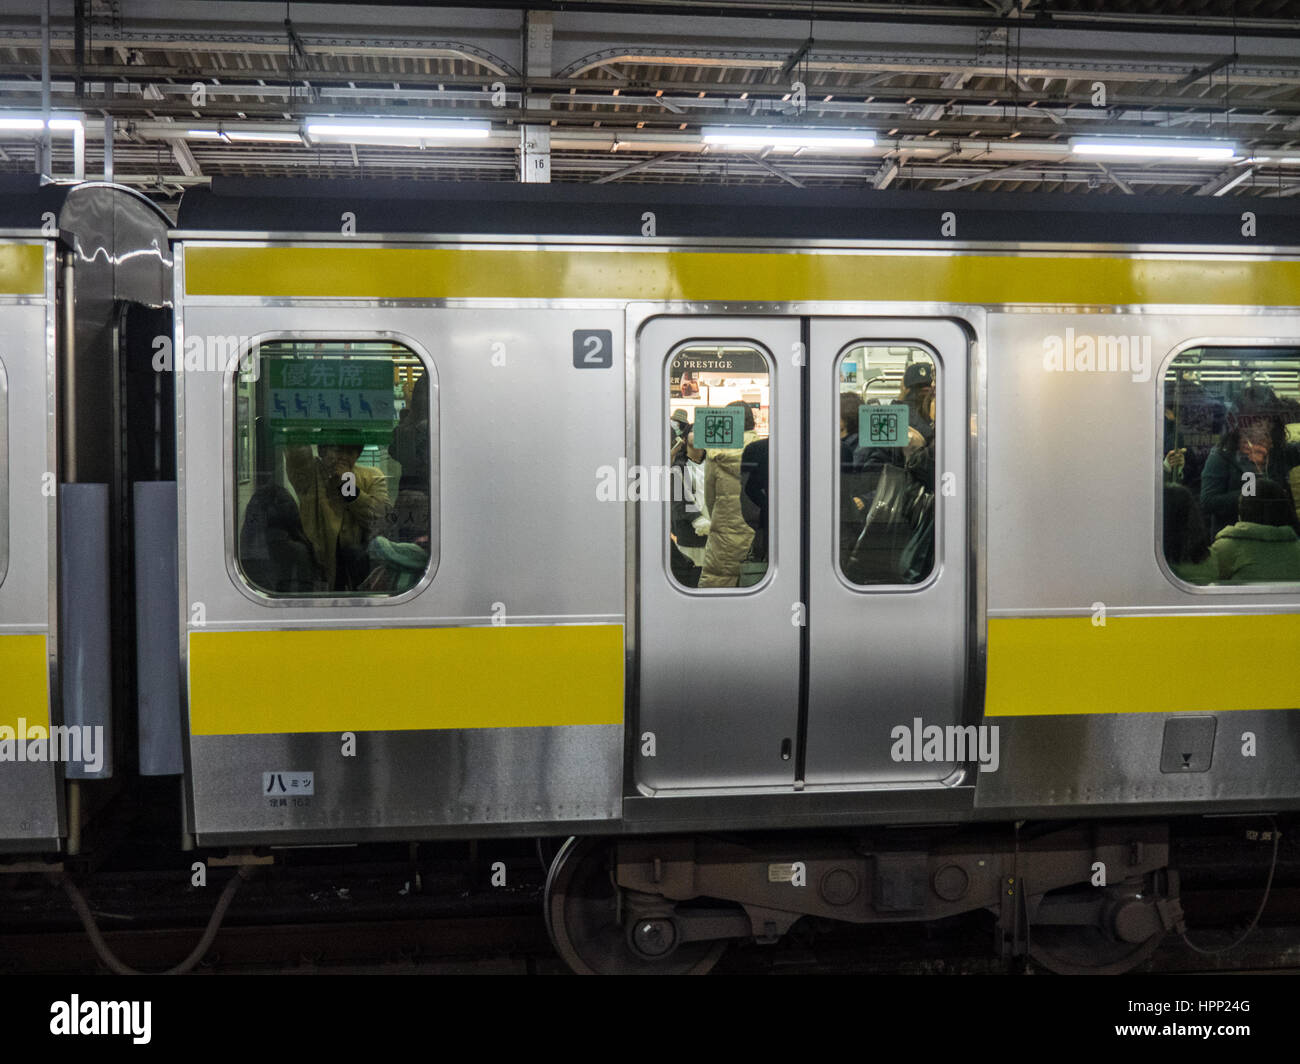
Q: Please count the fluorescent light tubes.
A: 4